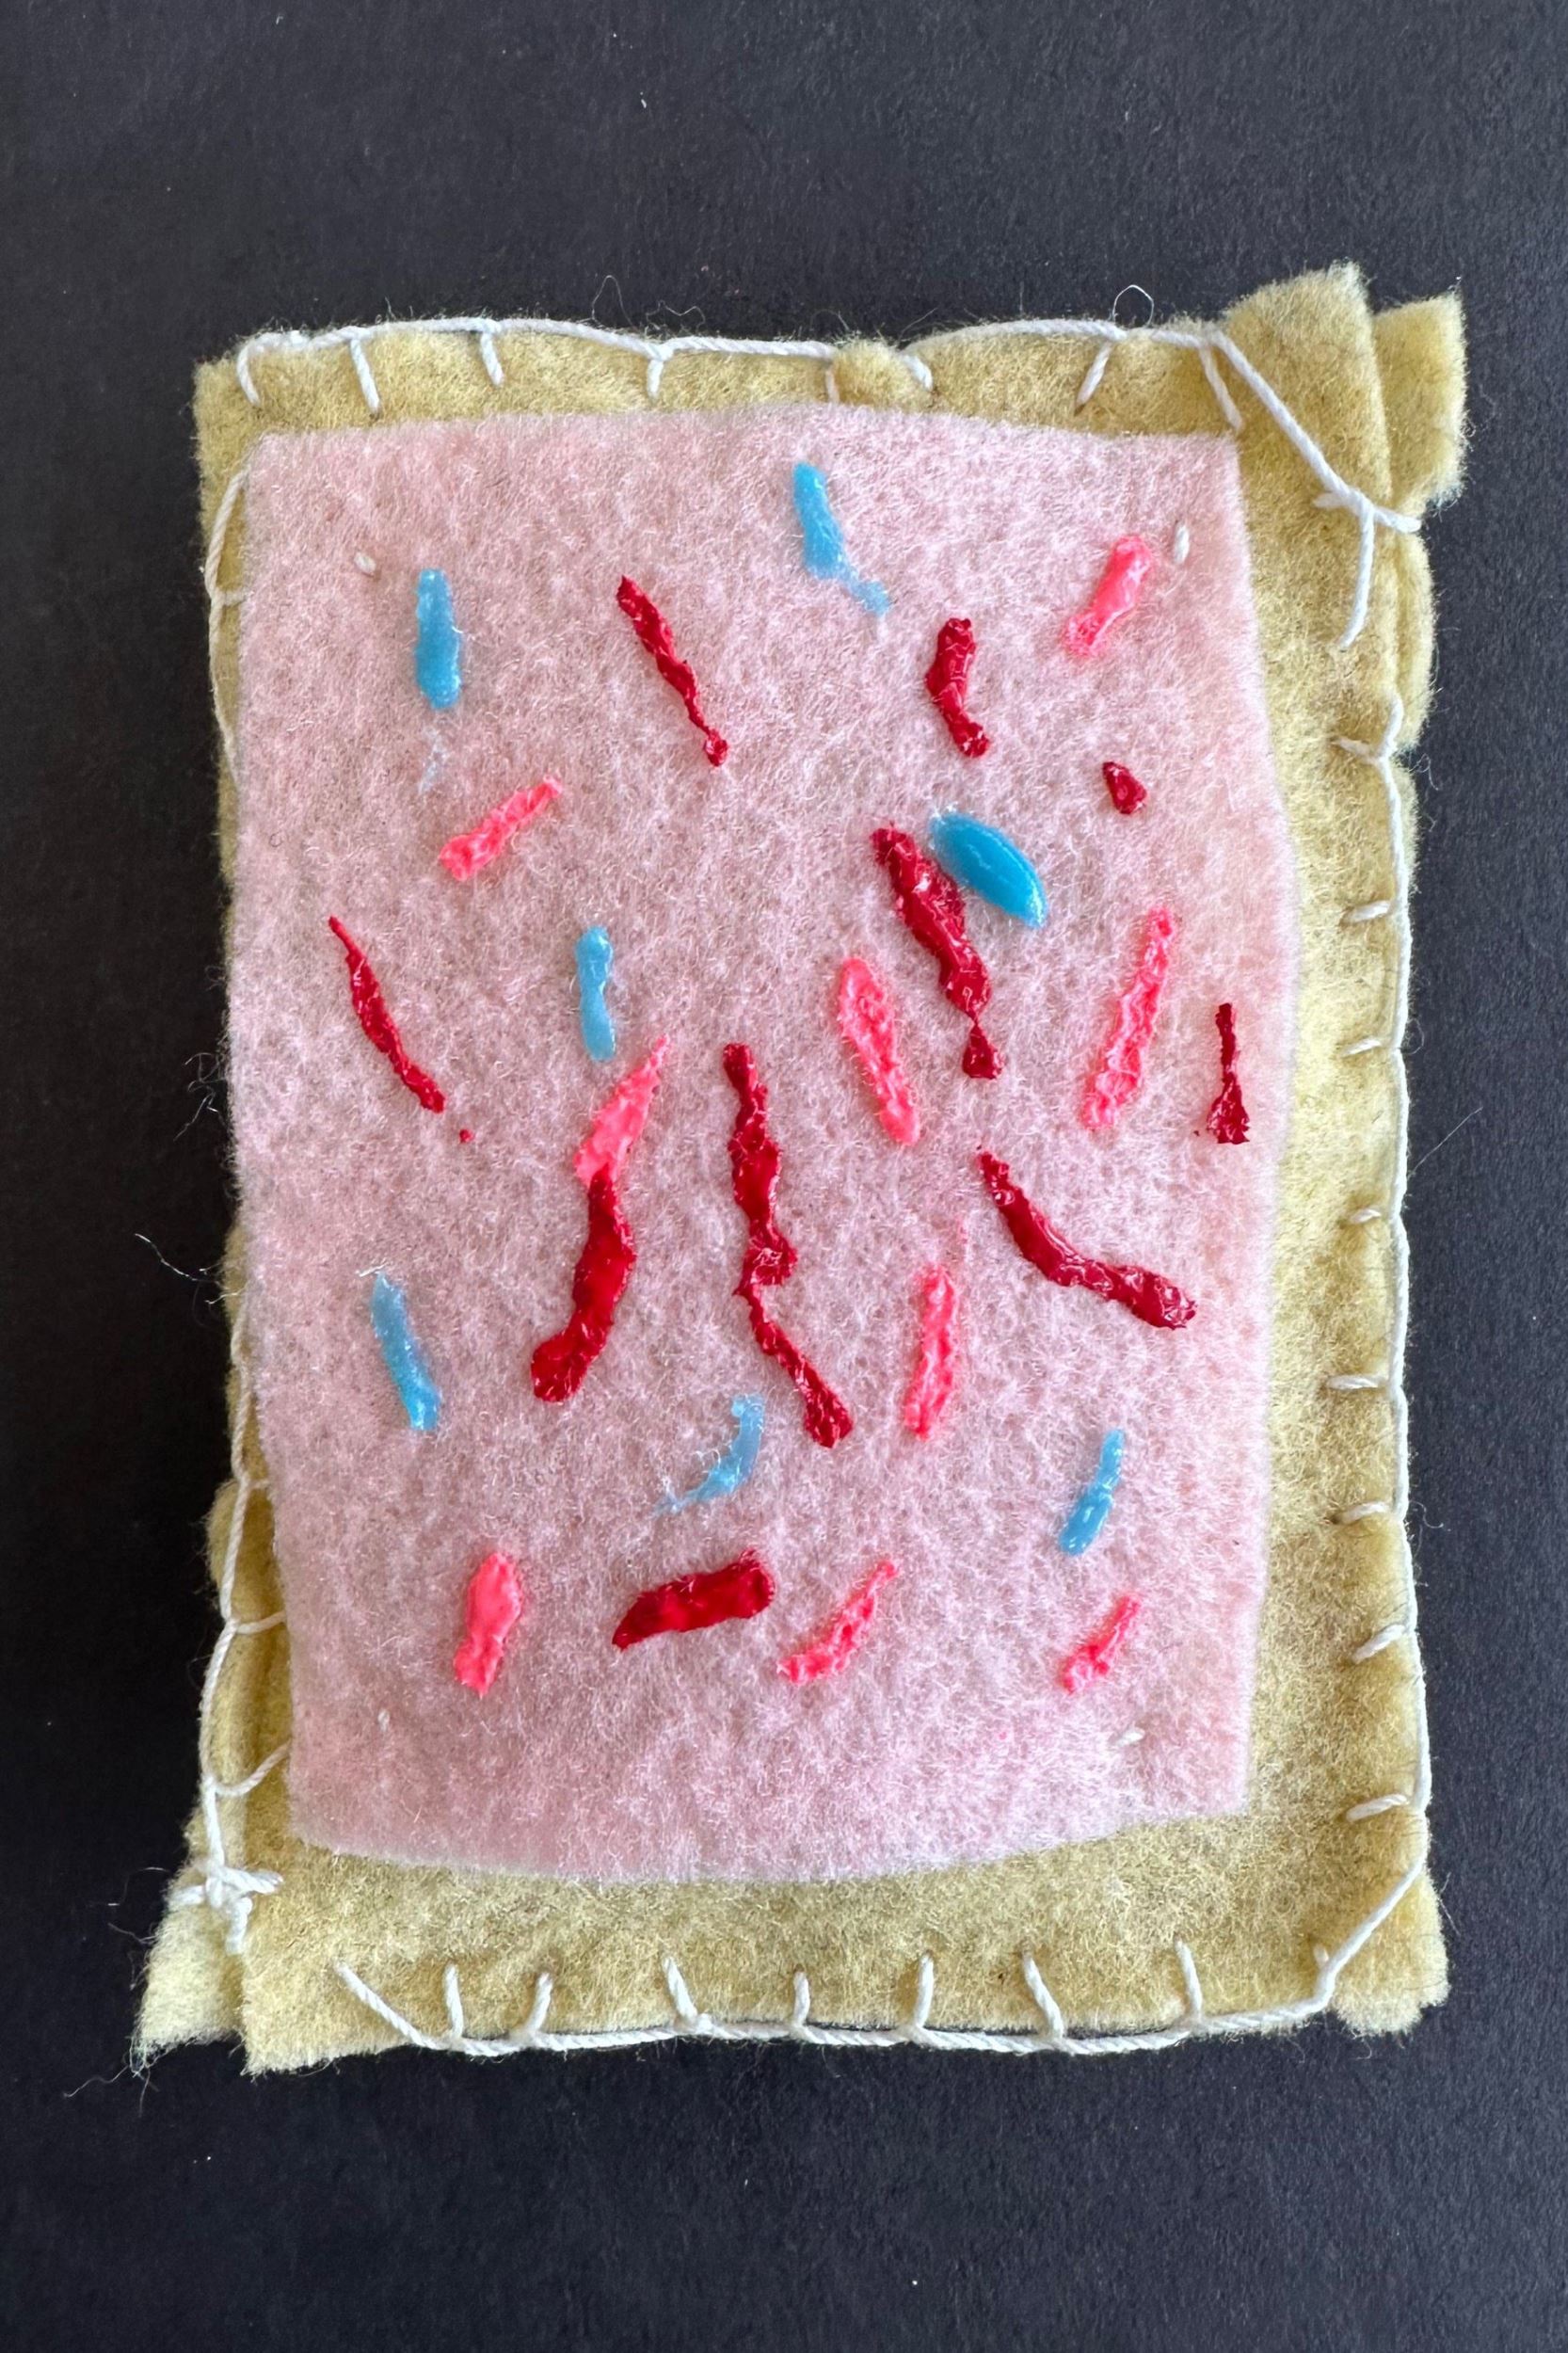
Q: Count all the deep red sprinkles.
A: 10